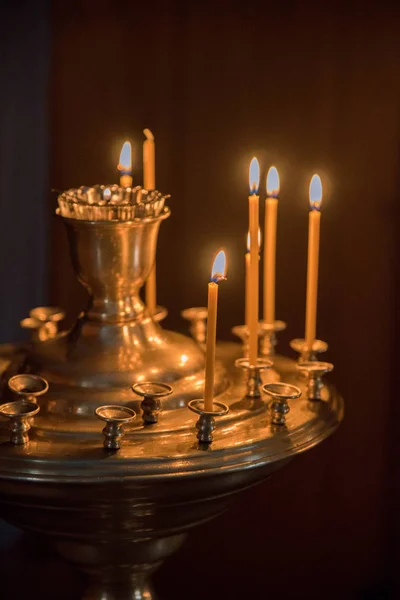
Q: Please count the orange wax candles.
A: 7